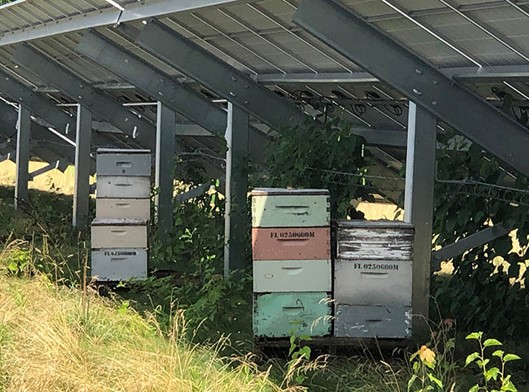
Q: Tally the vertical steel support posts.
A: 5